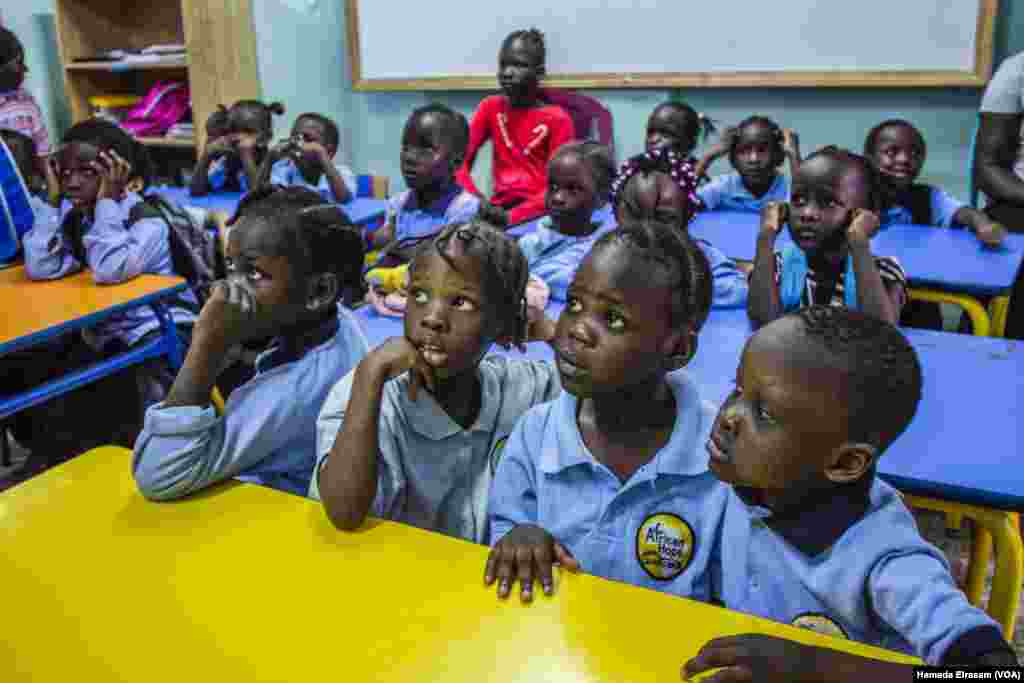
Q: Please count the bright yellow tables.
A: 1